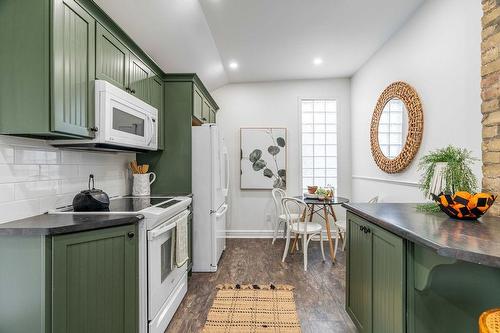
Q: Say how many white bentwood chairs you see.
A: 3